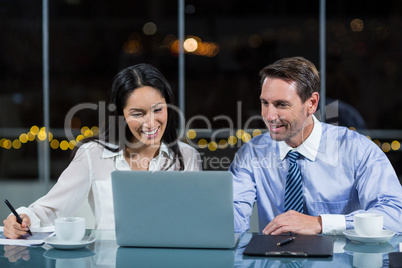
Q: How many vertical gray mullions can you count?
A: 3